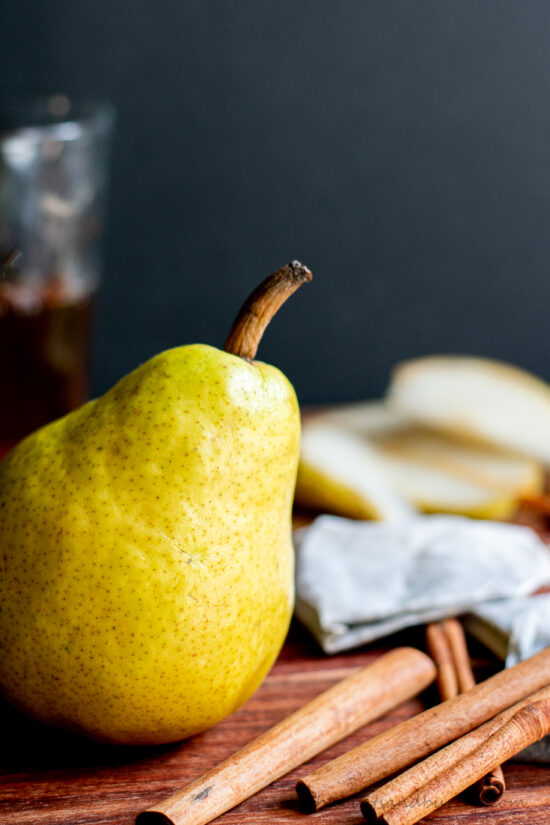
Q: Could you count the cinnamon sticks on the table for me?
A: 4